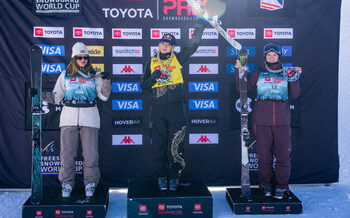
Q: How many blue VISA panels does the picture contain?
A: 6